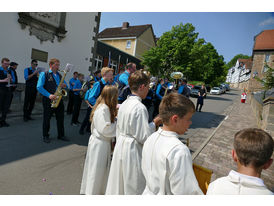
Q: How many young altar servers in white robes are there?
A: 4